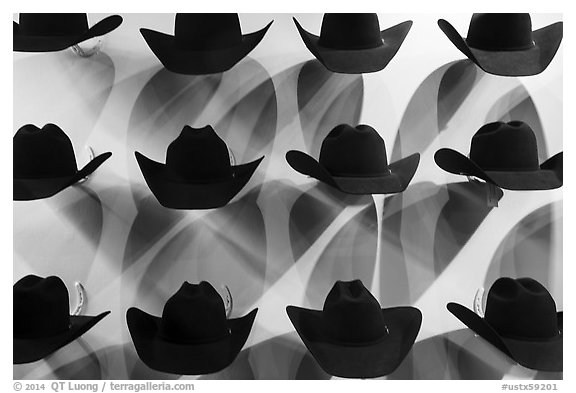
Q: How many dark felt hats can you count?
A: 12